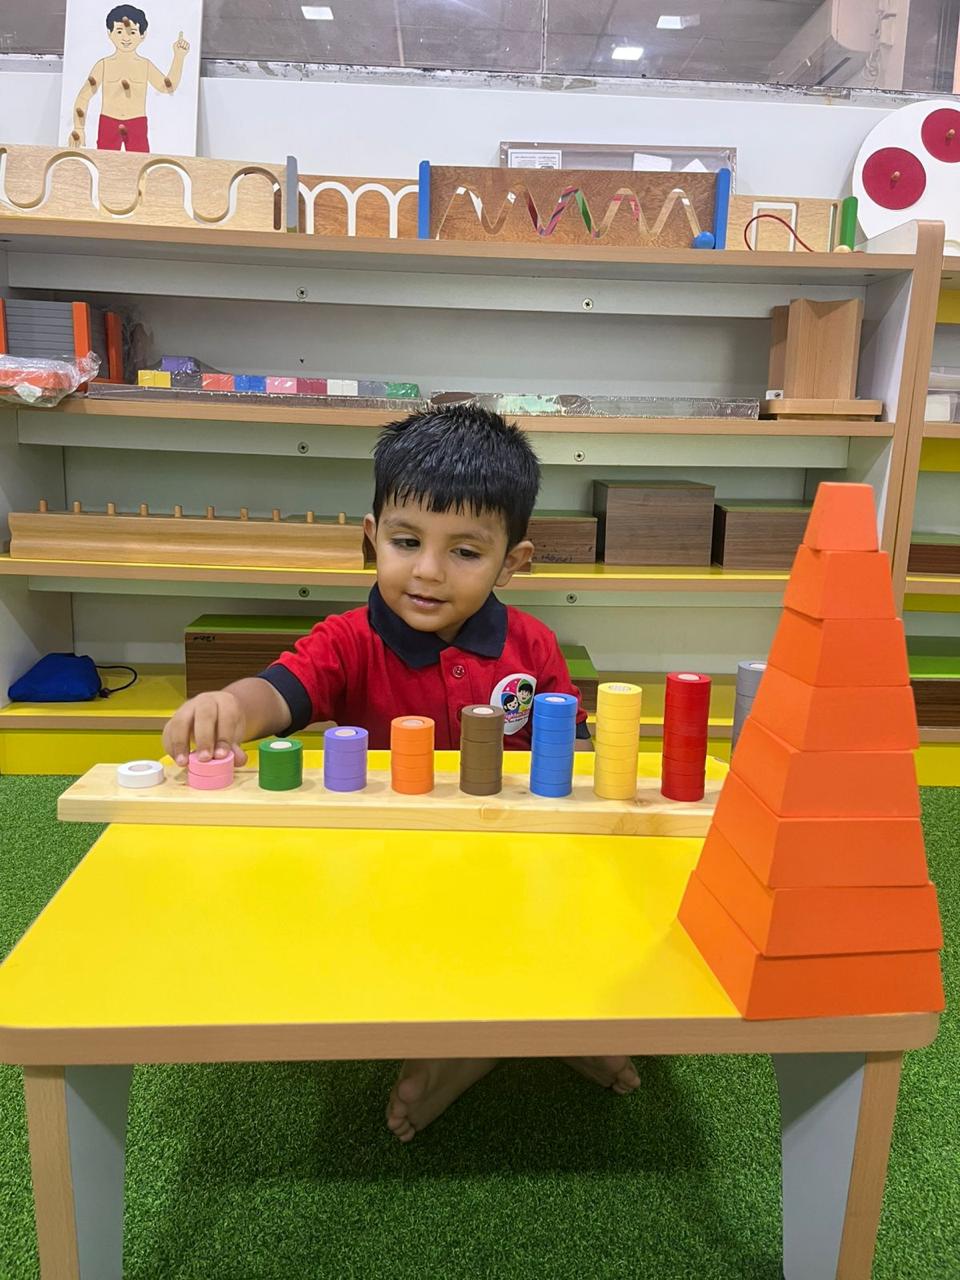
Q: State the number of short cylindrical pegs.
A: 10